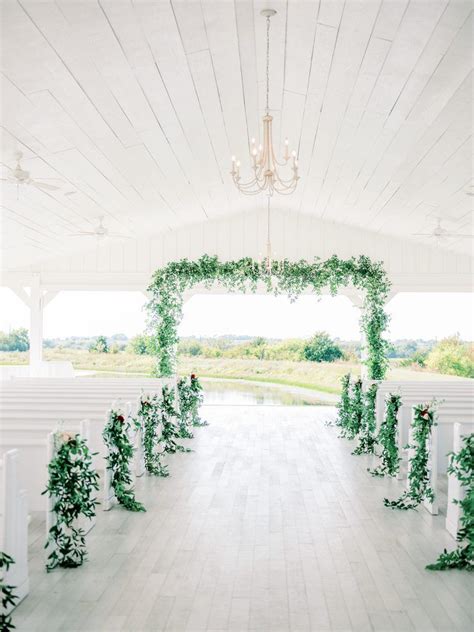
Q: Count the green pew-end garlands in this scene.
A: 13